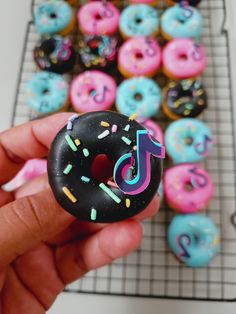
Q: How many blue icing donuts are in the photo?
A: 7